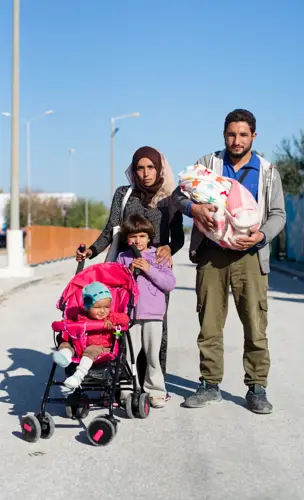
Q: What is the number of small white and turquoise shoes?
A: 2